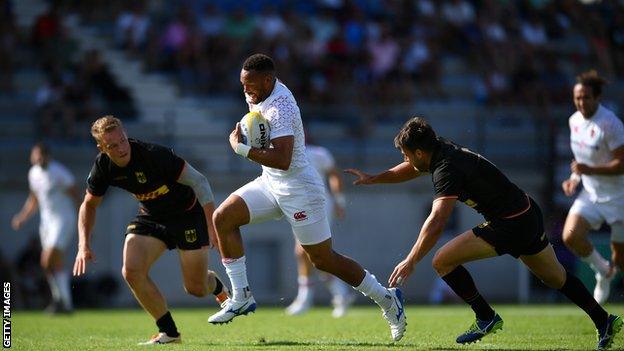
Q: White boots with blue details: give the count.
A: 2